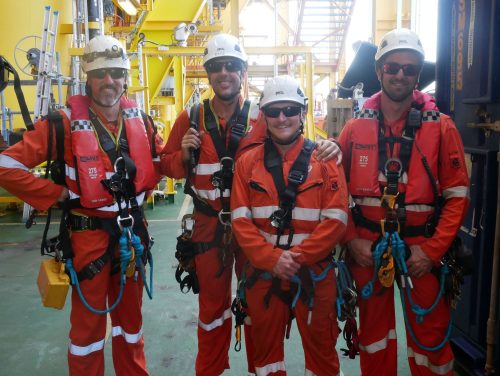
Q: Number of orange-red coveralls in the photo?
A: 4